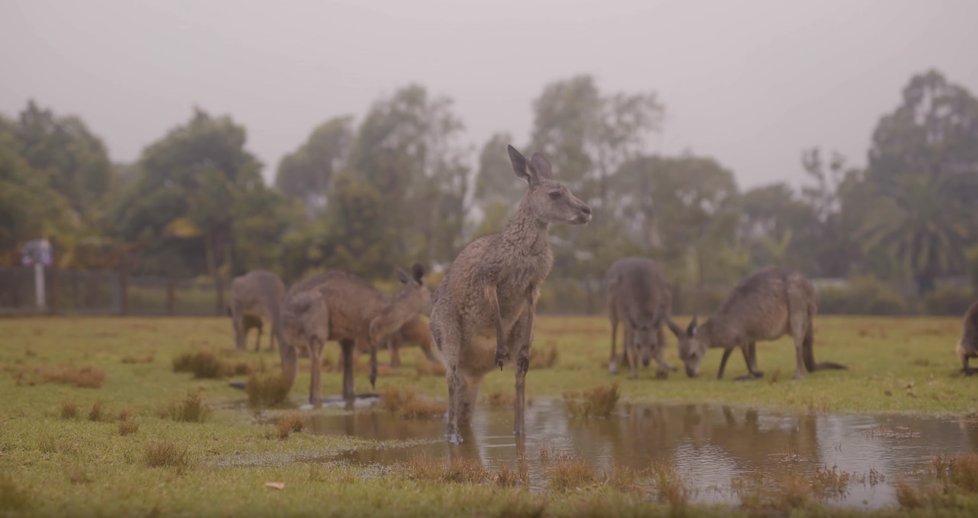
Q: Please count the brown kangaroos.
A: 7